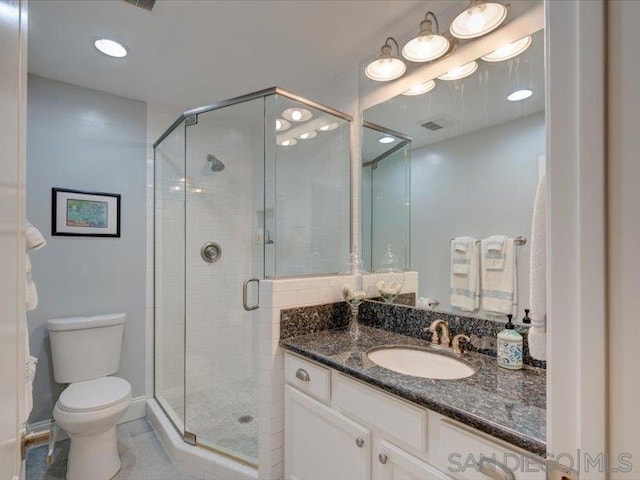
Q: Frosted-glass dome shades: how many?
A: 3